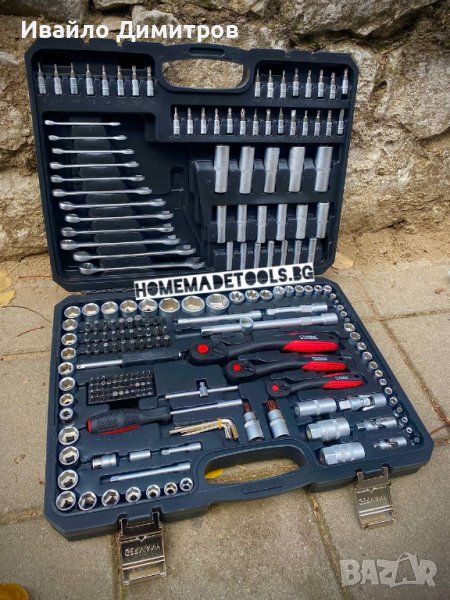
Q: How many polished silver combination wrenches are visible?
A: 12